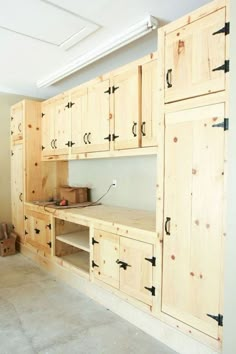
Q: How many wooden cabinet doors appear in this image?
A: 14